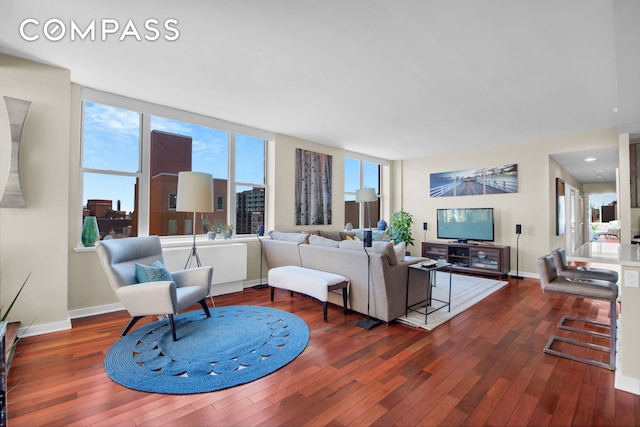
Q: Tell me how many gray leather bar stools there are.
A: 2